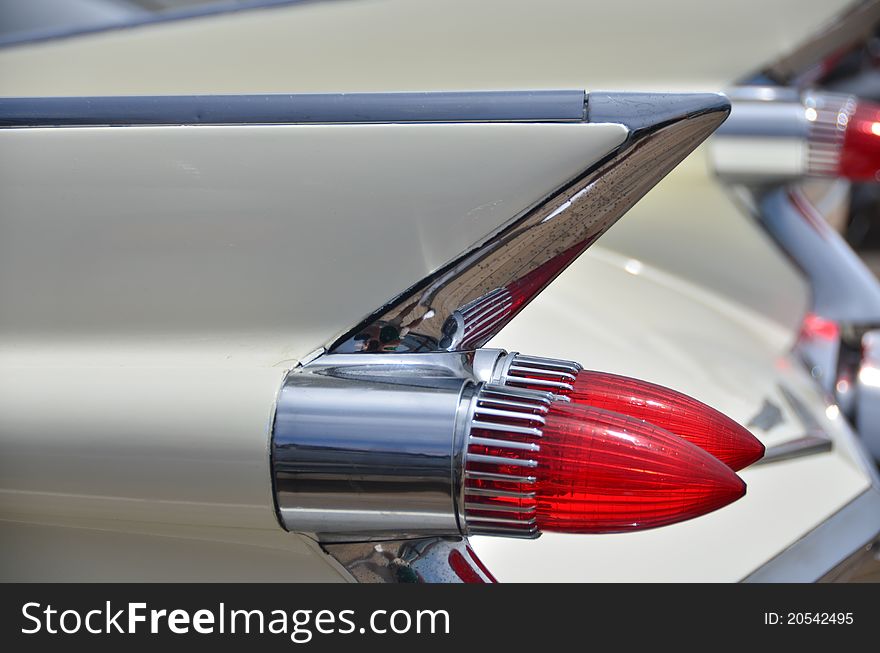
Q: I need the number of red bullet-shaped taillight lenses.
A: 3